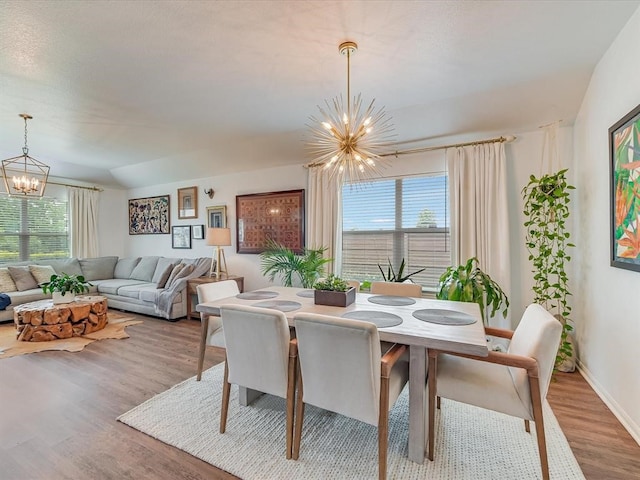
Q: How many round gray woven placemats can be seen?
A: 6